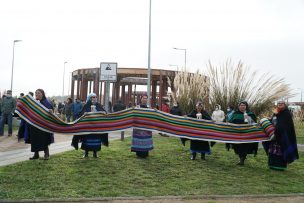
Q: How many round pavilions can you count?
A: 1